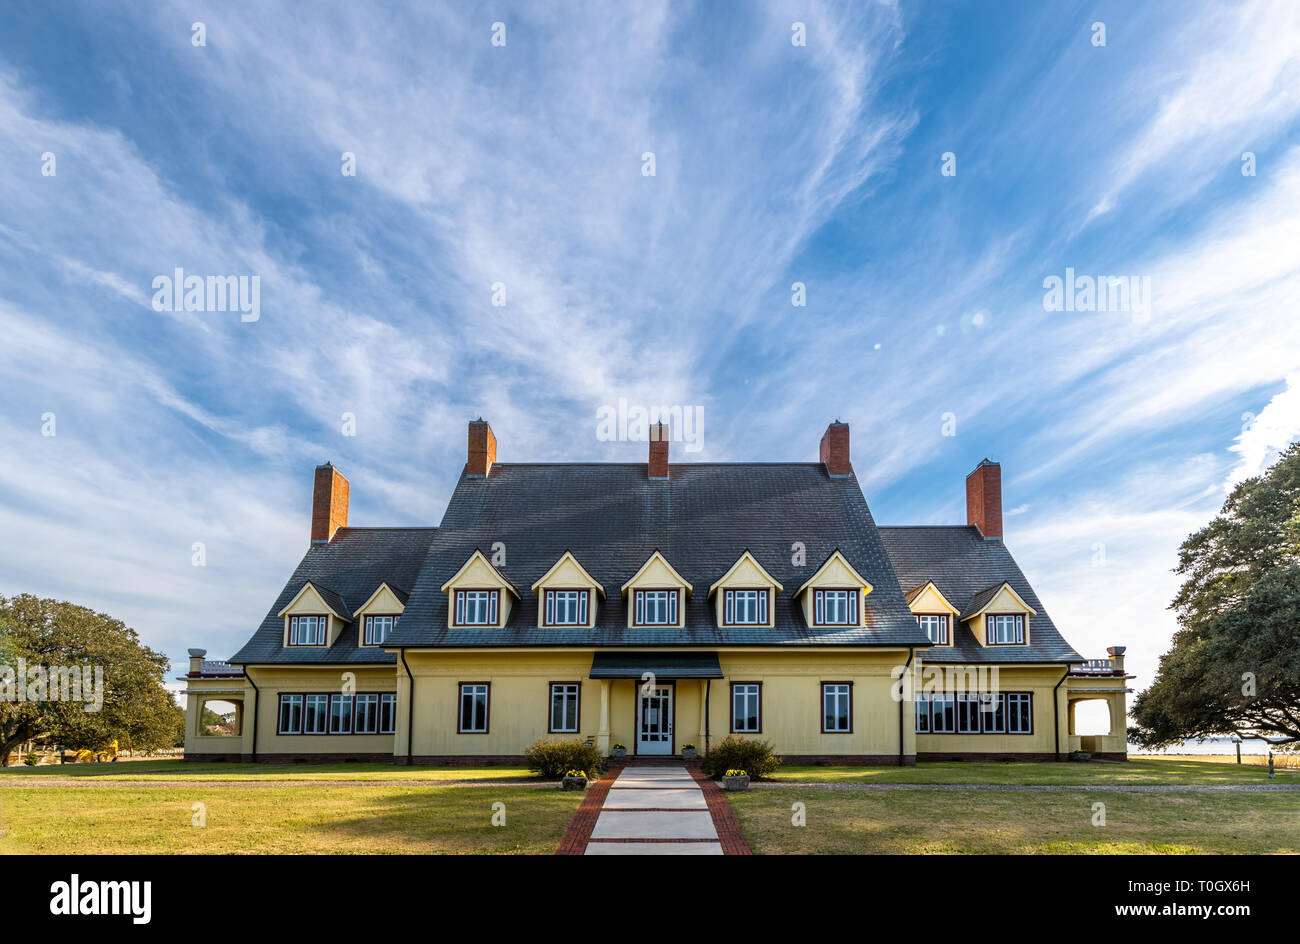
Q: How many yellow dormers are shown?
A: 9